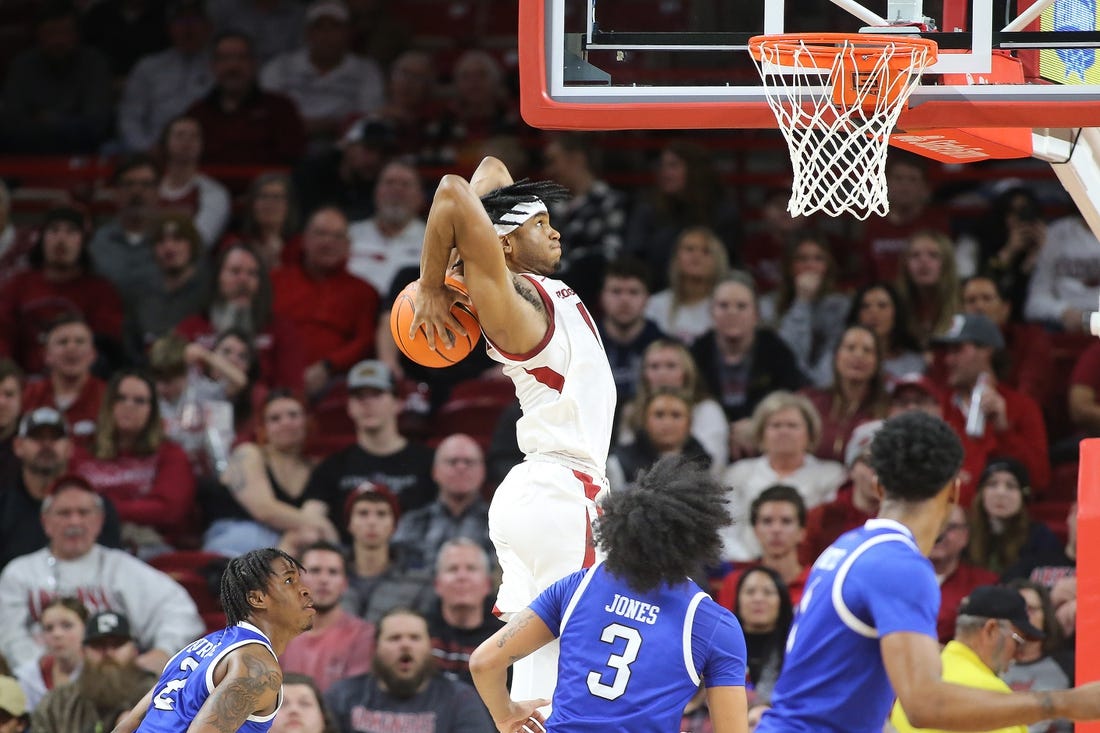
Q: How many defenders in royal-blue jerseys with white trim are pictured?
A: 3